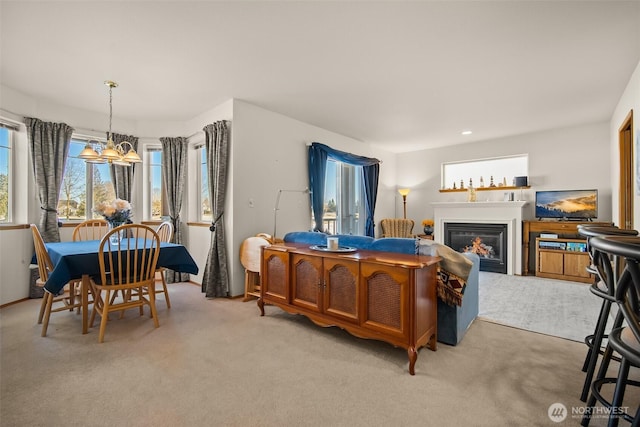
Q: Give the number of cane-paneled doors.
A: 4